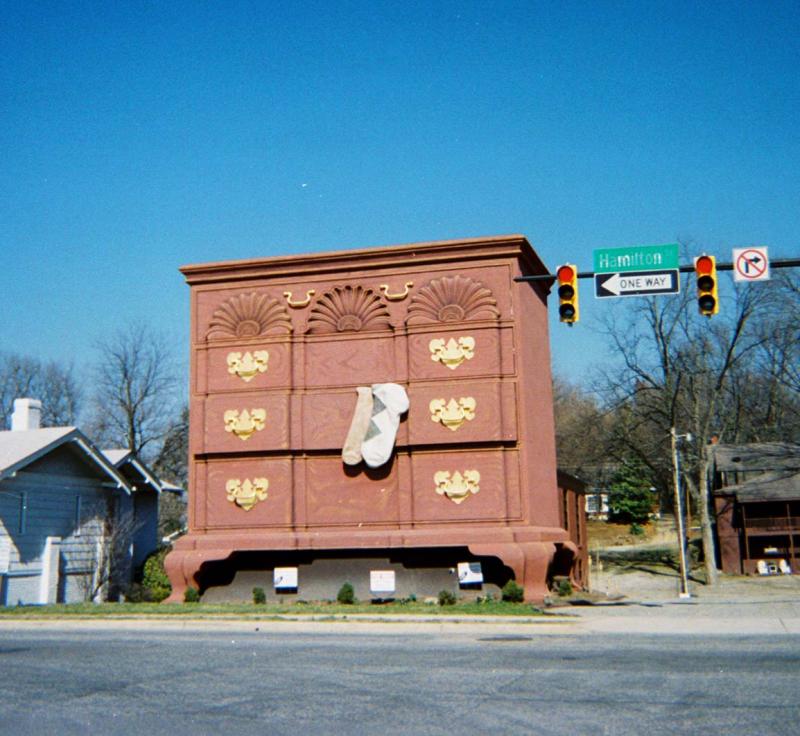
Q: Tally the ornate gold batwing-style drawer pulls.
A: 6